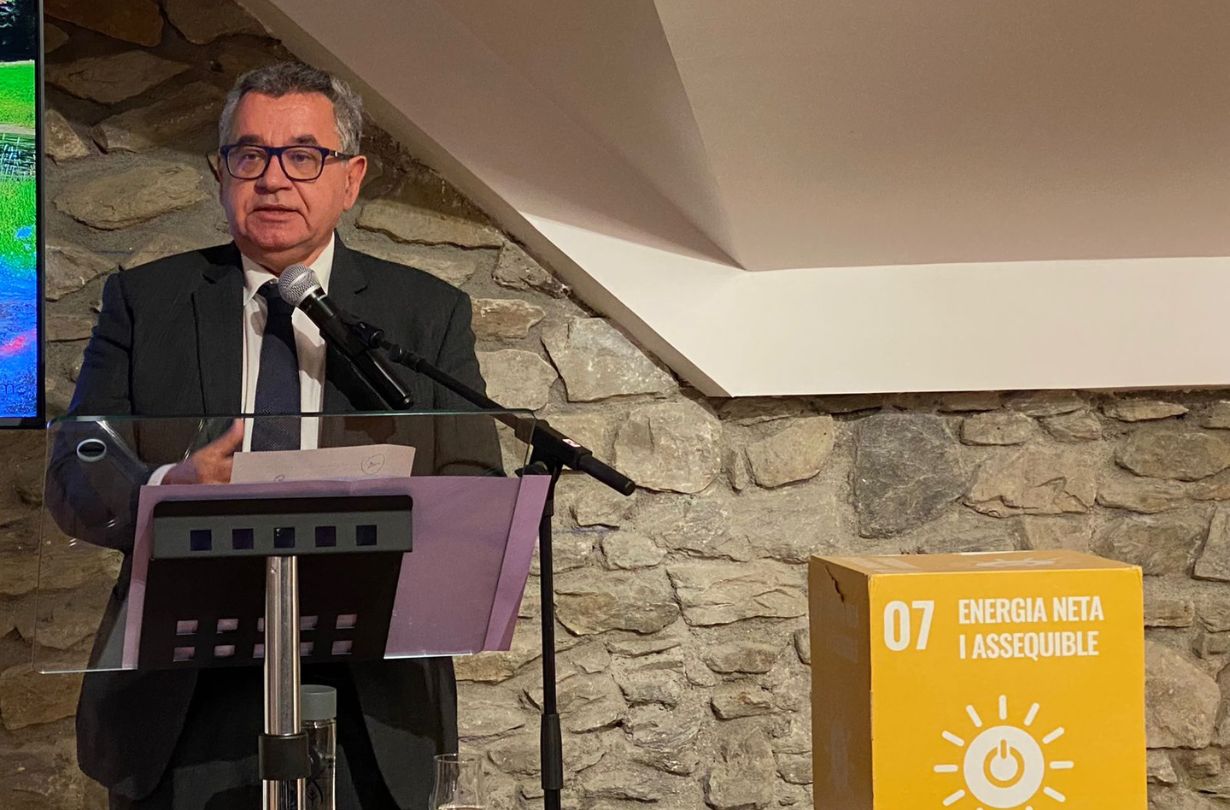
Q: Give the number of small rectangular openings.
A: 15